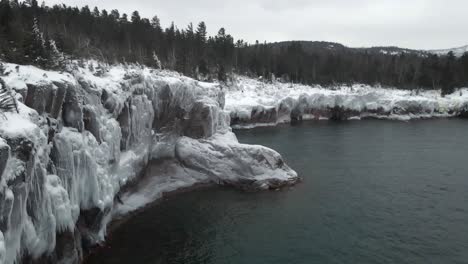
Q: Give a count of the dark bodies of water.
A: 1